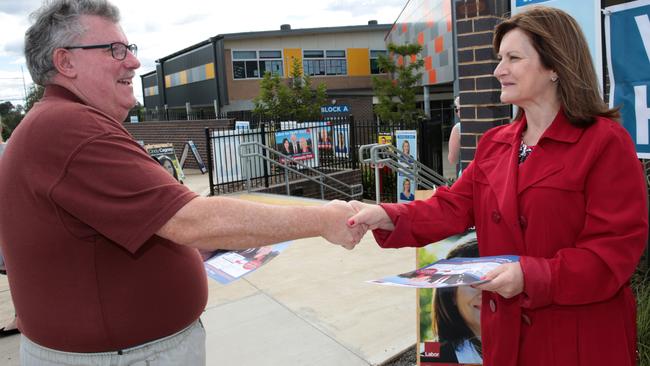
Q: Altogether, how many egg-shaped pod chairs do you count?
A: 0